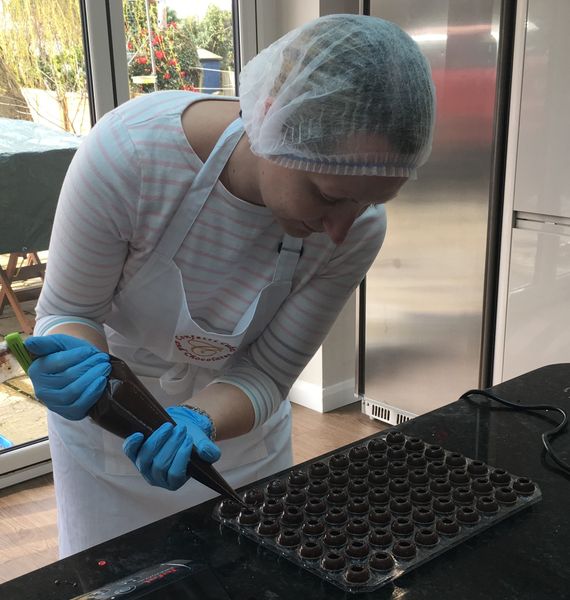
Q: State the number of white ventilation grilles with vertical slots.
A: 1